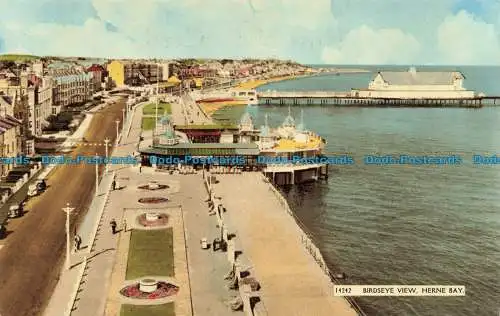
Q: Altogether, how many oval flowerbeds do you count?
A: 4